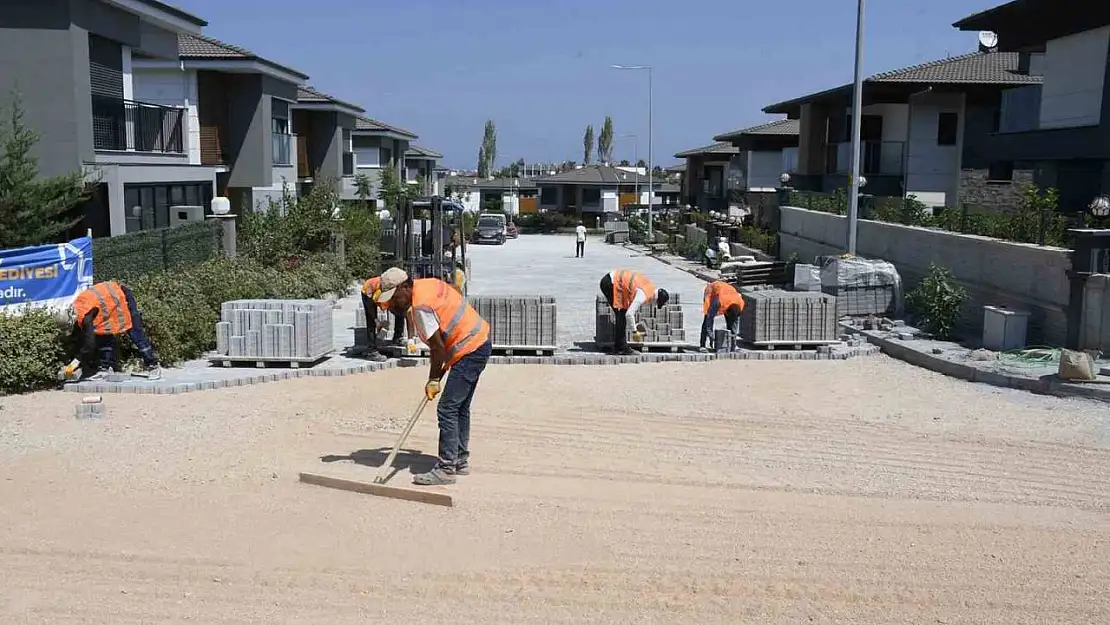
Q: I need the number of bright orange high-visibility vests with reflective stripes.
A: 5